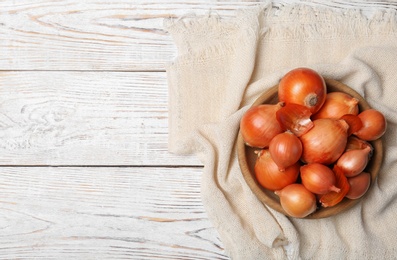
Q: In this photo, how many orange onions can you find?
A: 11